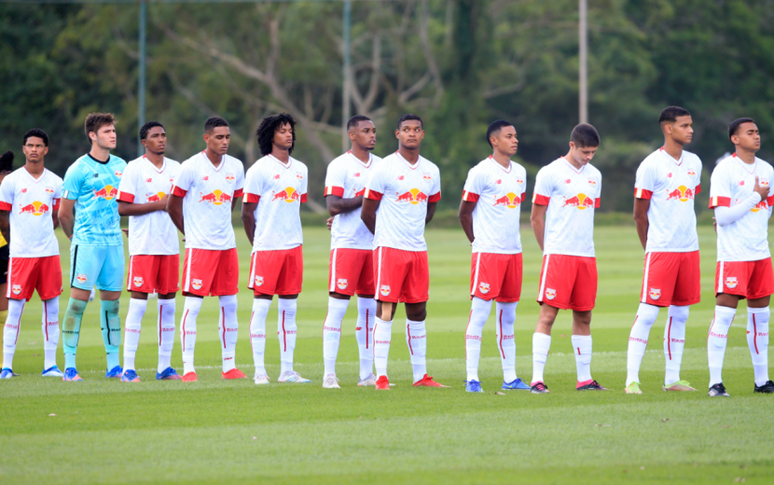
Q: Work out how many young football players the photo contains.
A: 11